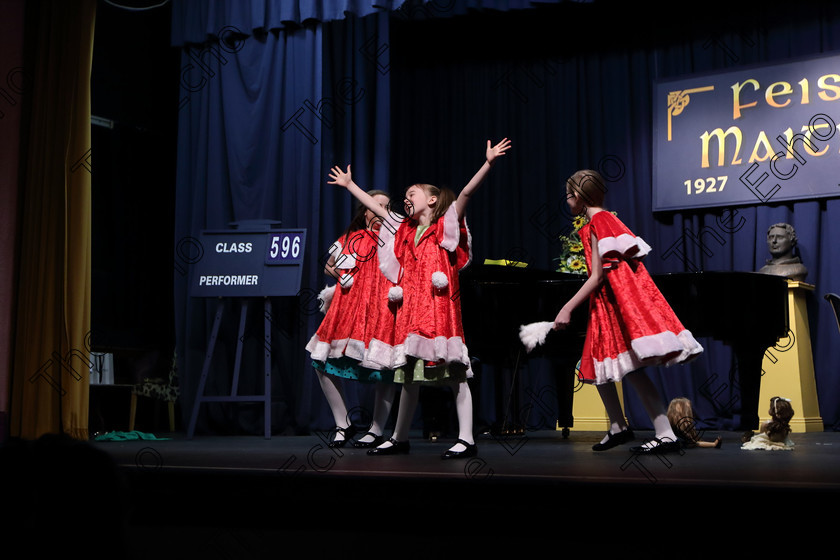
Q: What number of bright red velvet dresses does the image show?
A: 3